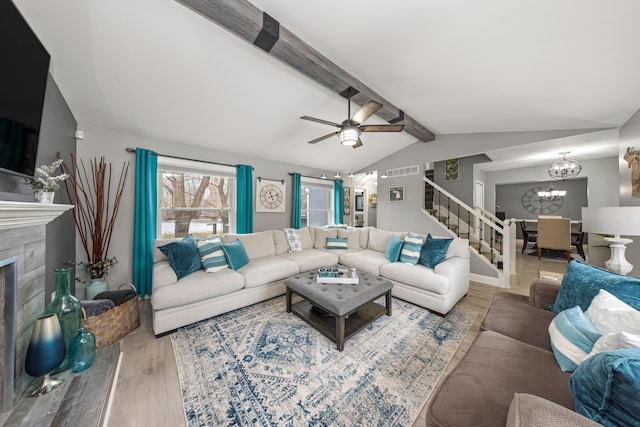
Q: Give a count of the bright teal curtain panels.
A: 4